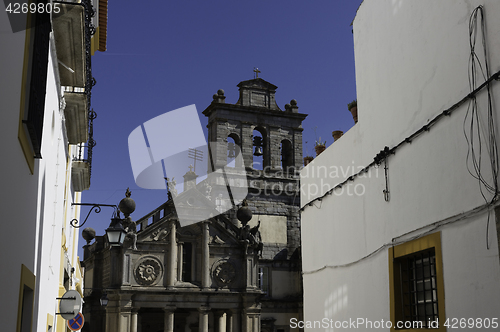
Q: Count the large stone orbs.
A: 3